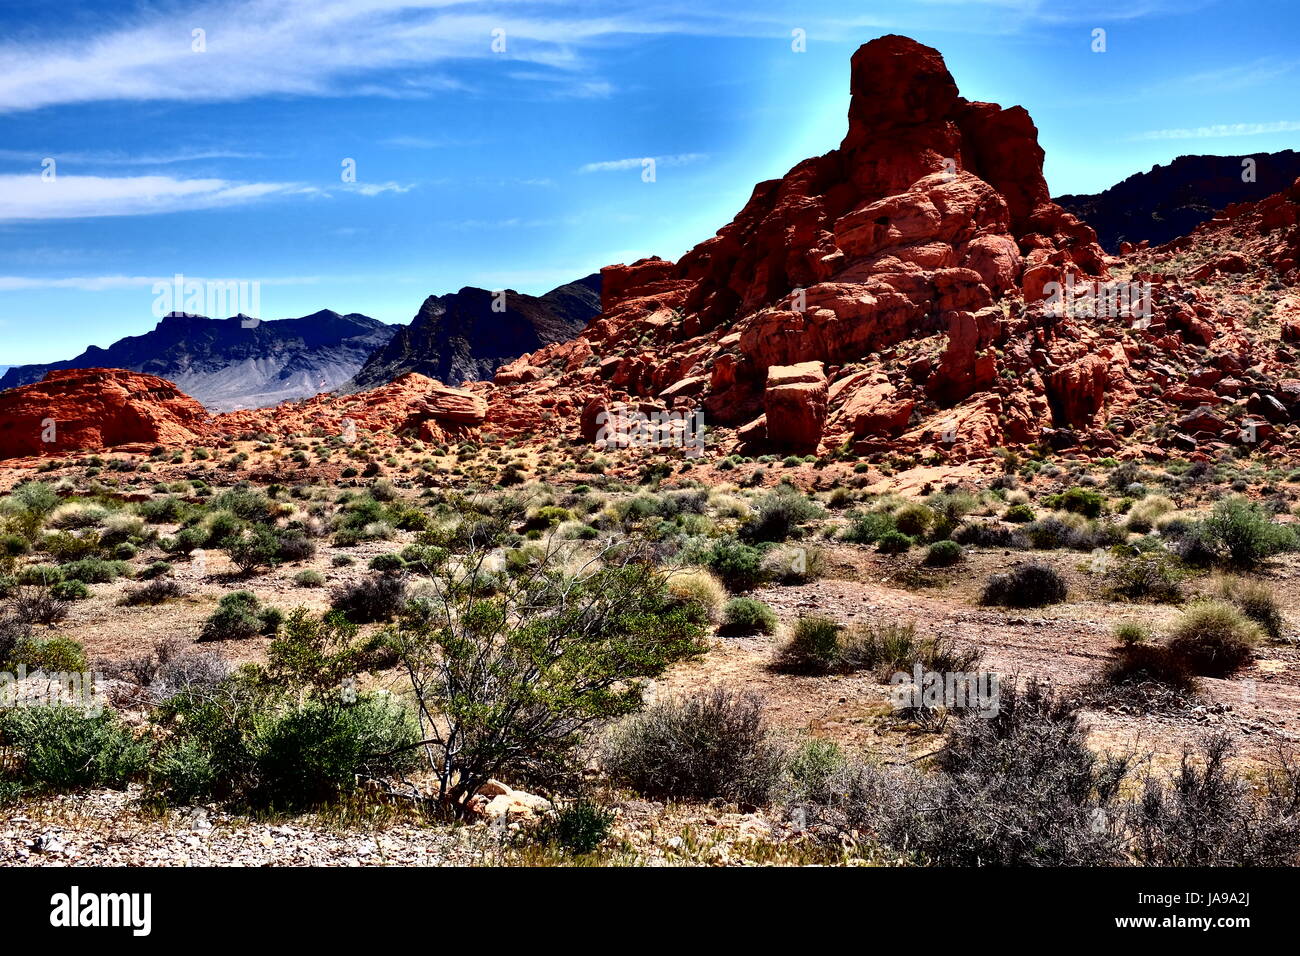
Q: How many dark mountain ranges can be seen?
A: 3